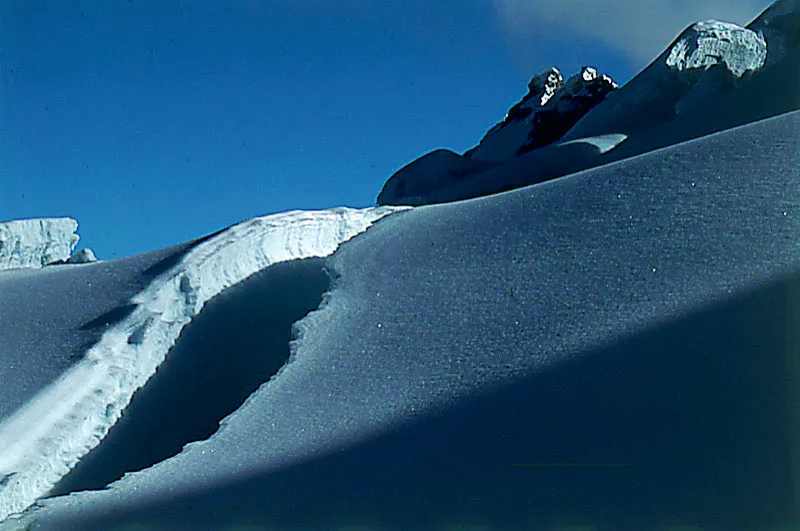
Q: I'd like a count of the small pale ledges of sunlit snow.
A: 1